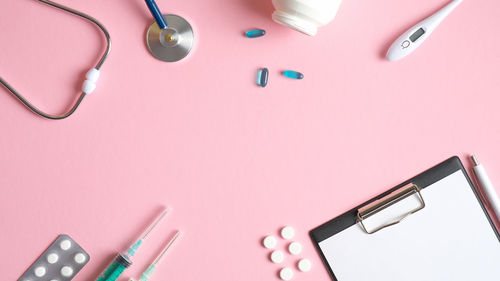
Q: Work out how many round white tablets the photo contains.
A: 11